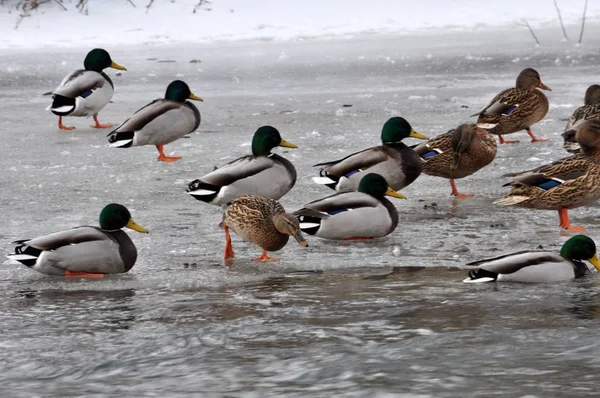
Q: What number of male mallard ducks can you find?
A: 7